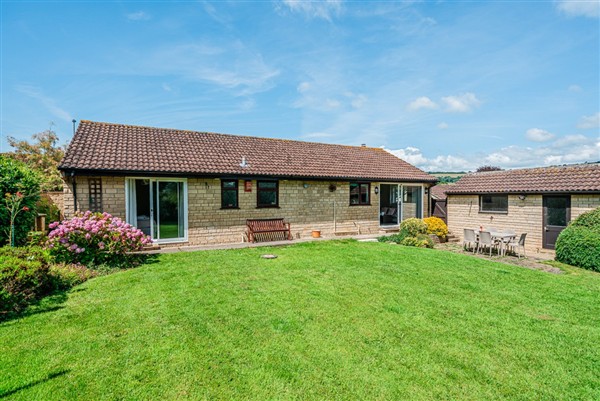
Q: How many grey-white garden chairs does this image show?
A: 5